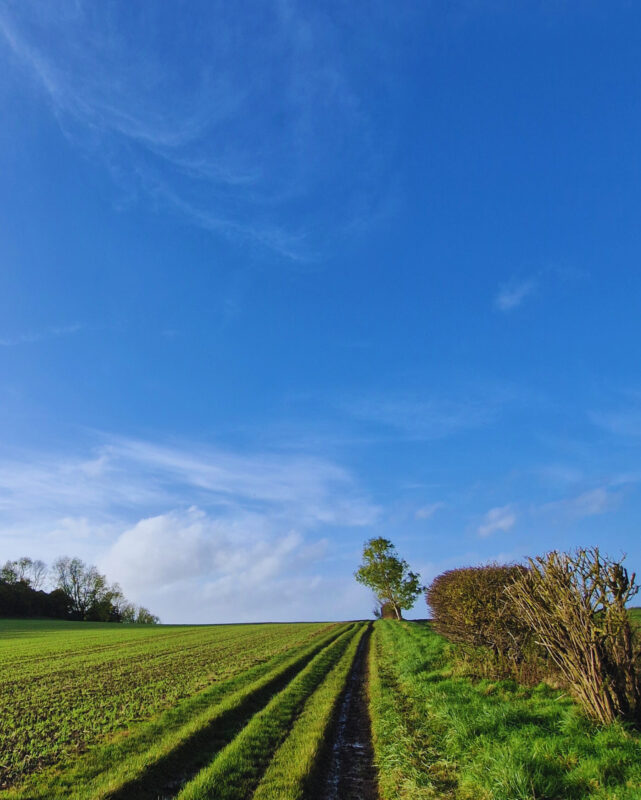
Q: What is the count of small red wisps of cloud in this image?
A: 0